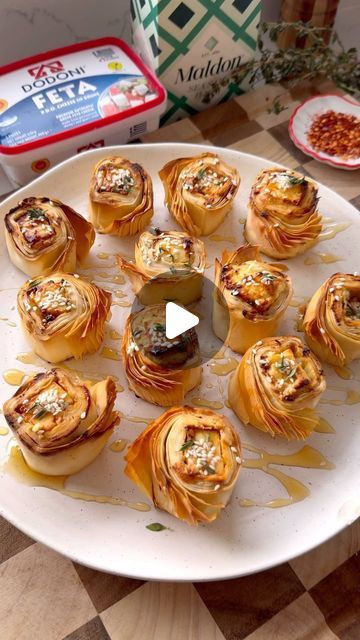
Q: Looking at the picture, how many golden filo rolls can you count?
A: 12